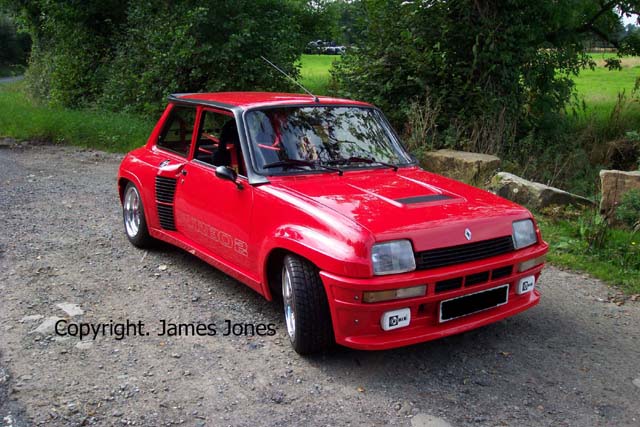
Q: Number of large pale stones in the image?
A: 3